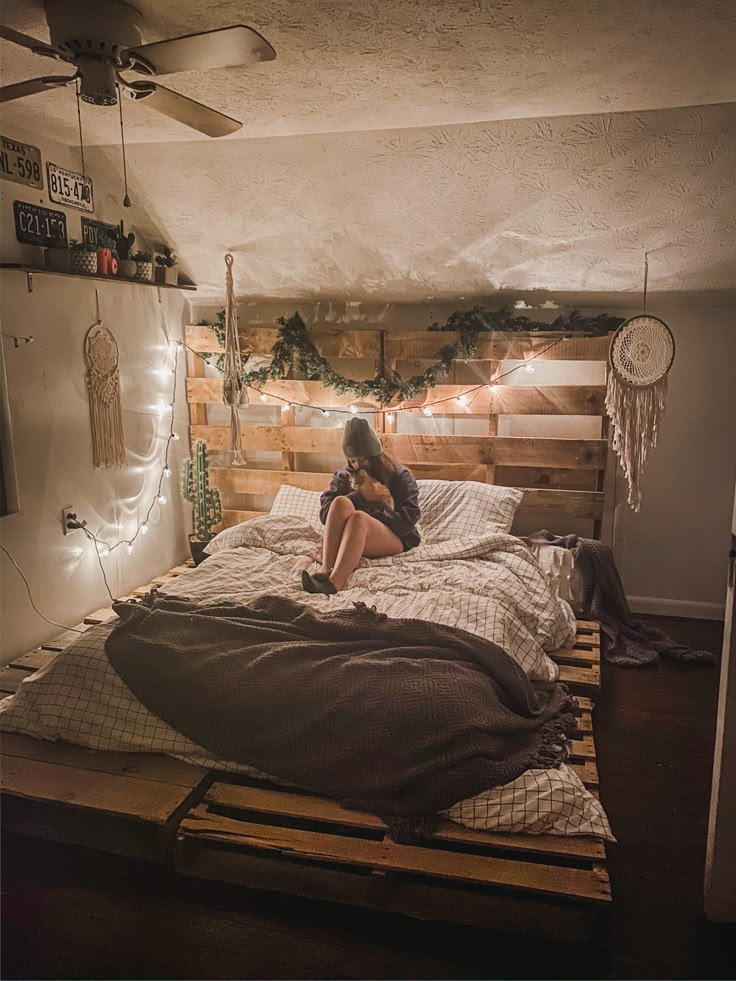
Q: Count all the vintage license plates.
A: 4